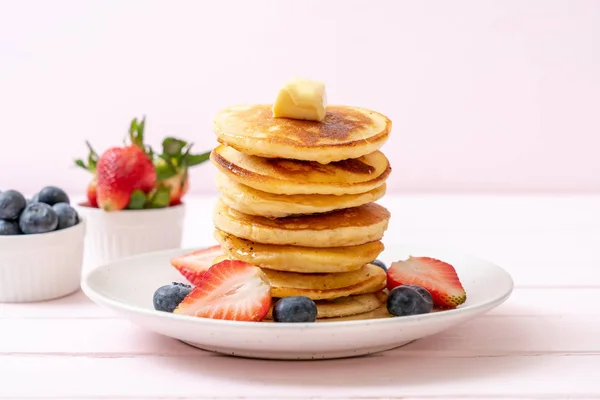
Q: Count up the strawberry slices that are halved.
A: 3